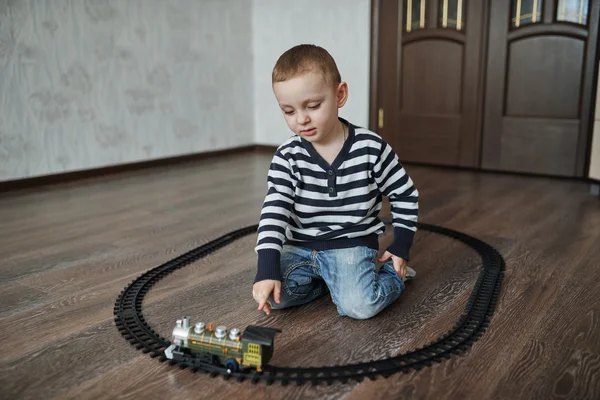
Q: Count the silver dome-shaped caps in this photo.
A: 3